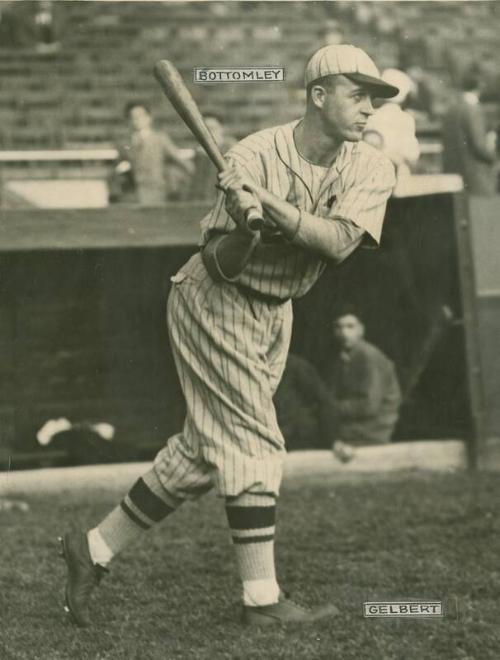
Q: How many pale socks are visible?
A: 2